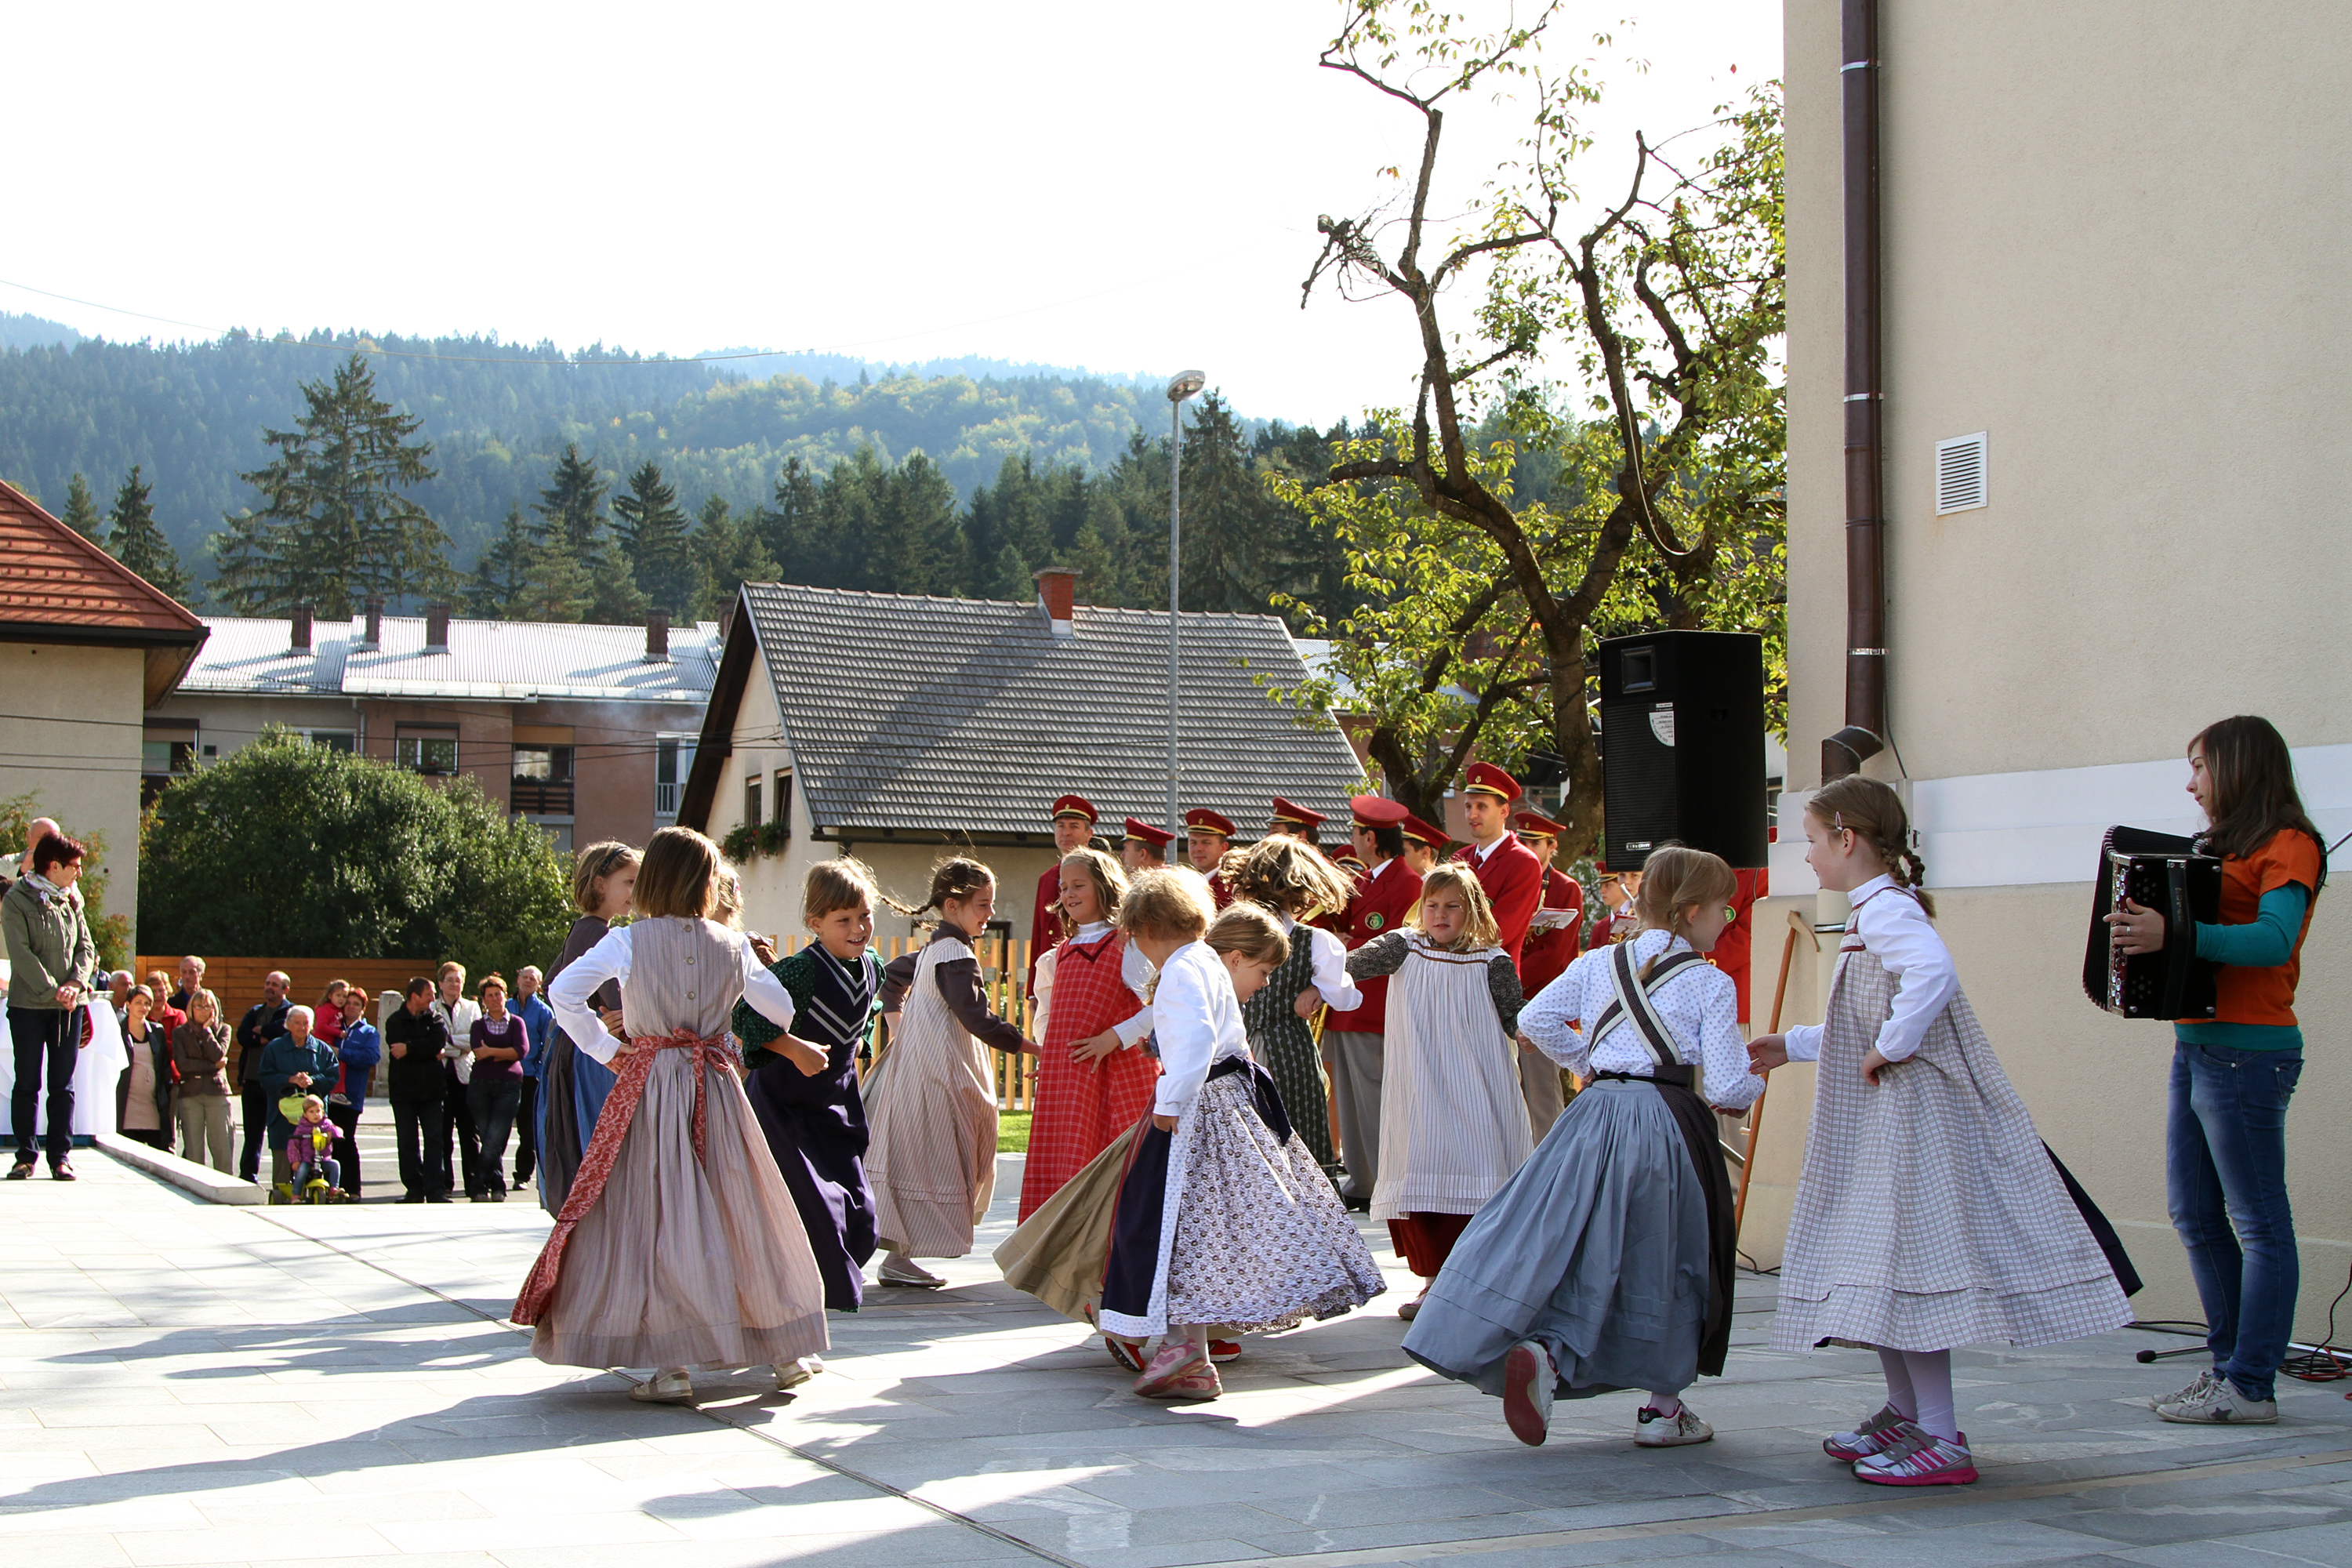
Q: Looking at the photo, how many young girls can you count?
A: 12